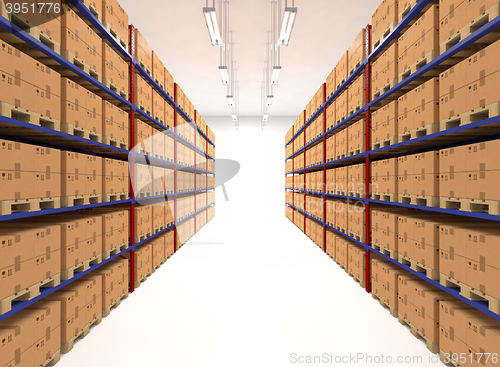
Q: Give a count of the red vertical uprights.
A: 8